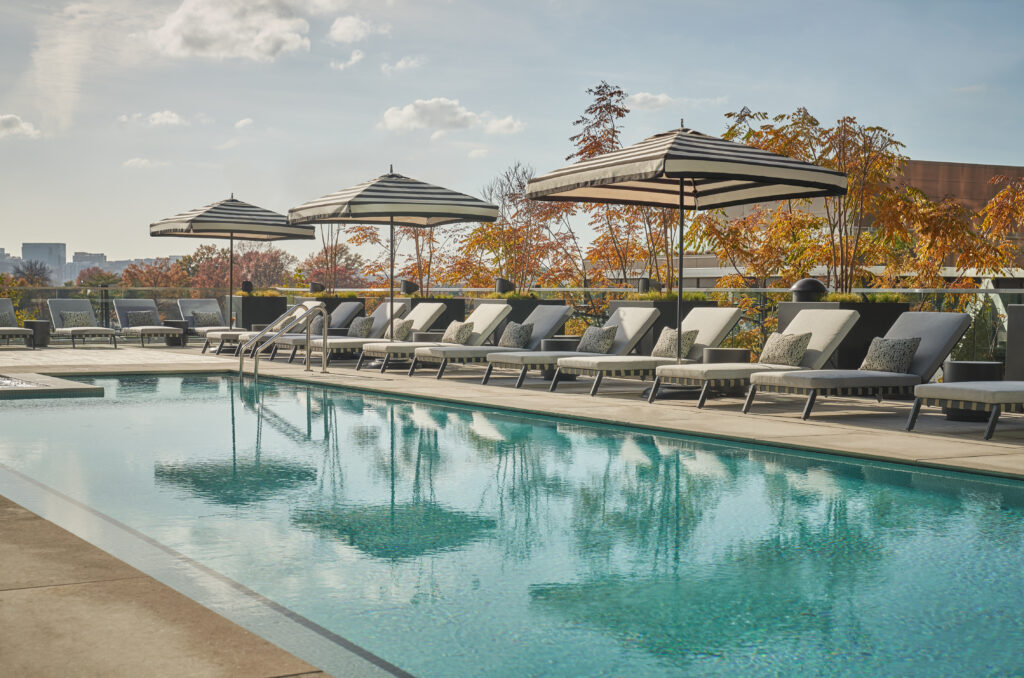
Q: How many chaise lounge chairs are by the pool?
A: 15